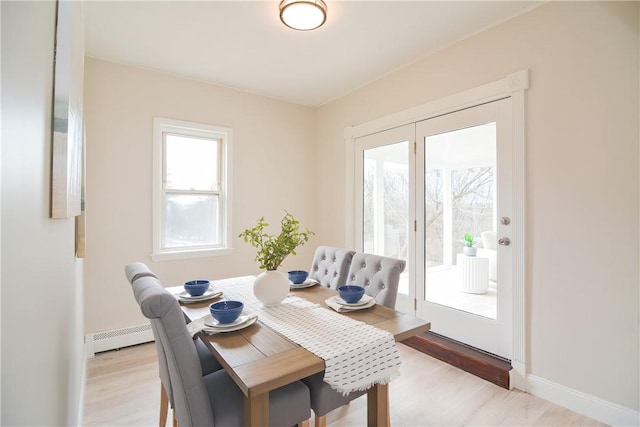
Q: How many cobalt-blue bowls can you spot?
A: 4